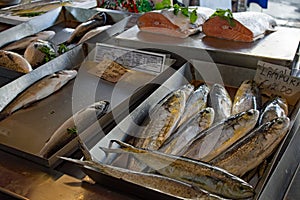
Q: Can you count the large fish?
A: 2